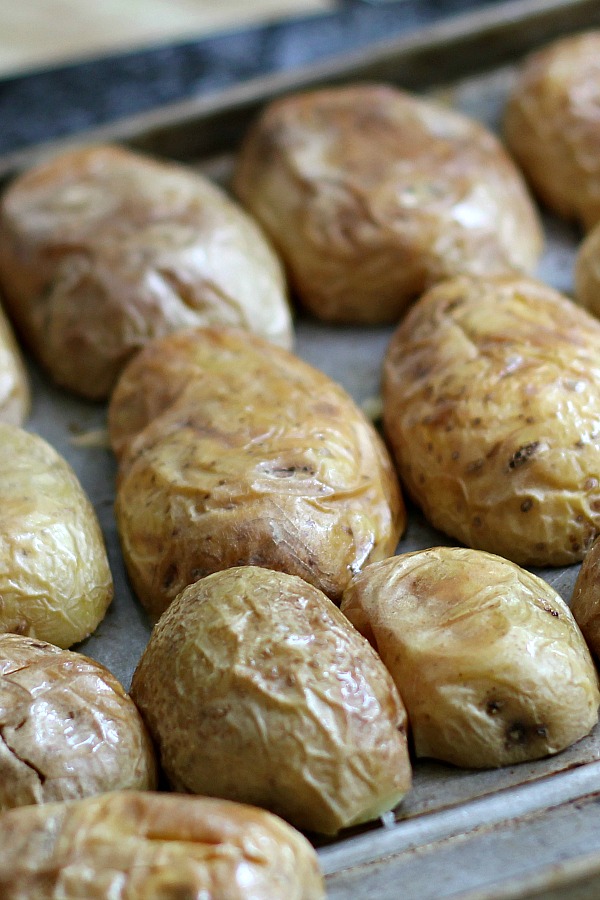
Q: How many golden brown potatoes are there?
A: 13